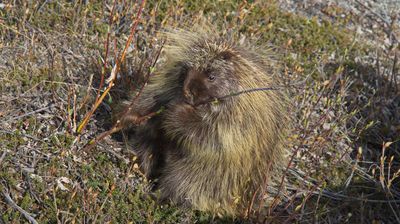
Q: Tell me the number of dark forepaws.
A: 2